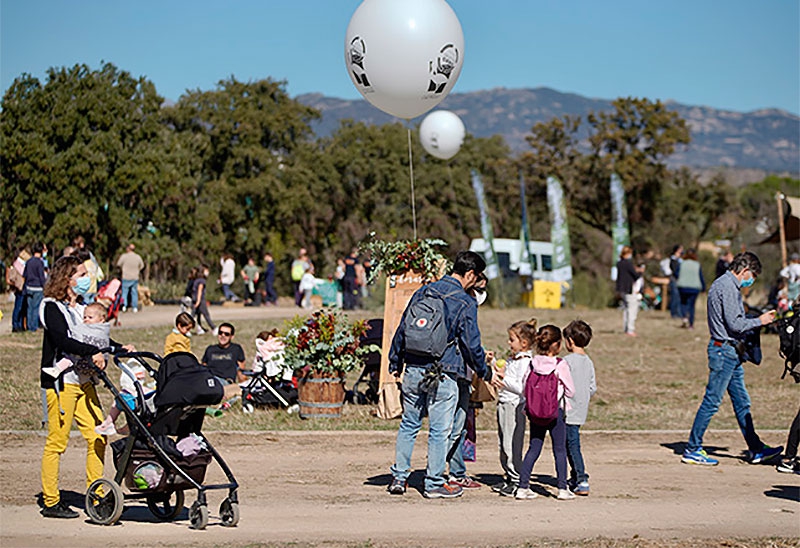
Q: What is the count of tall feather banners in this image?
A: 4